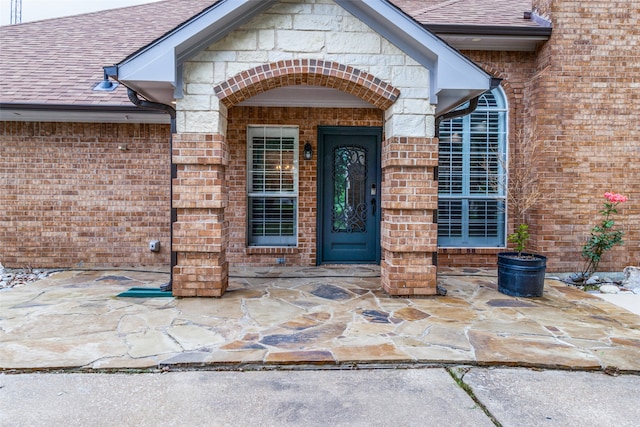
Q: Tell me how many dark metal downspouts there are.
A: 2